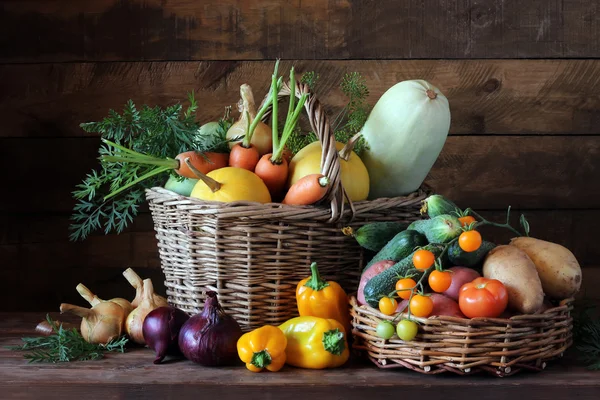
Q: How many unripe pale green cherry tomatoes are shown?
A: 2